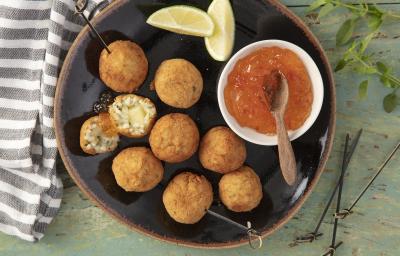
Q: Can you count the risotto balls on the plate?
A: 8